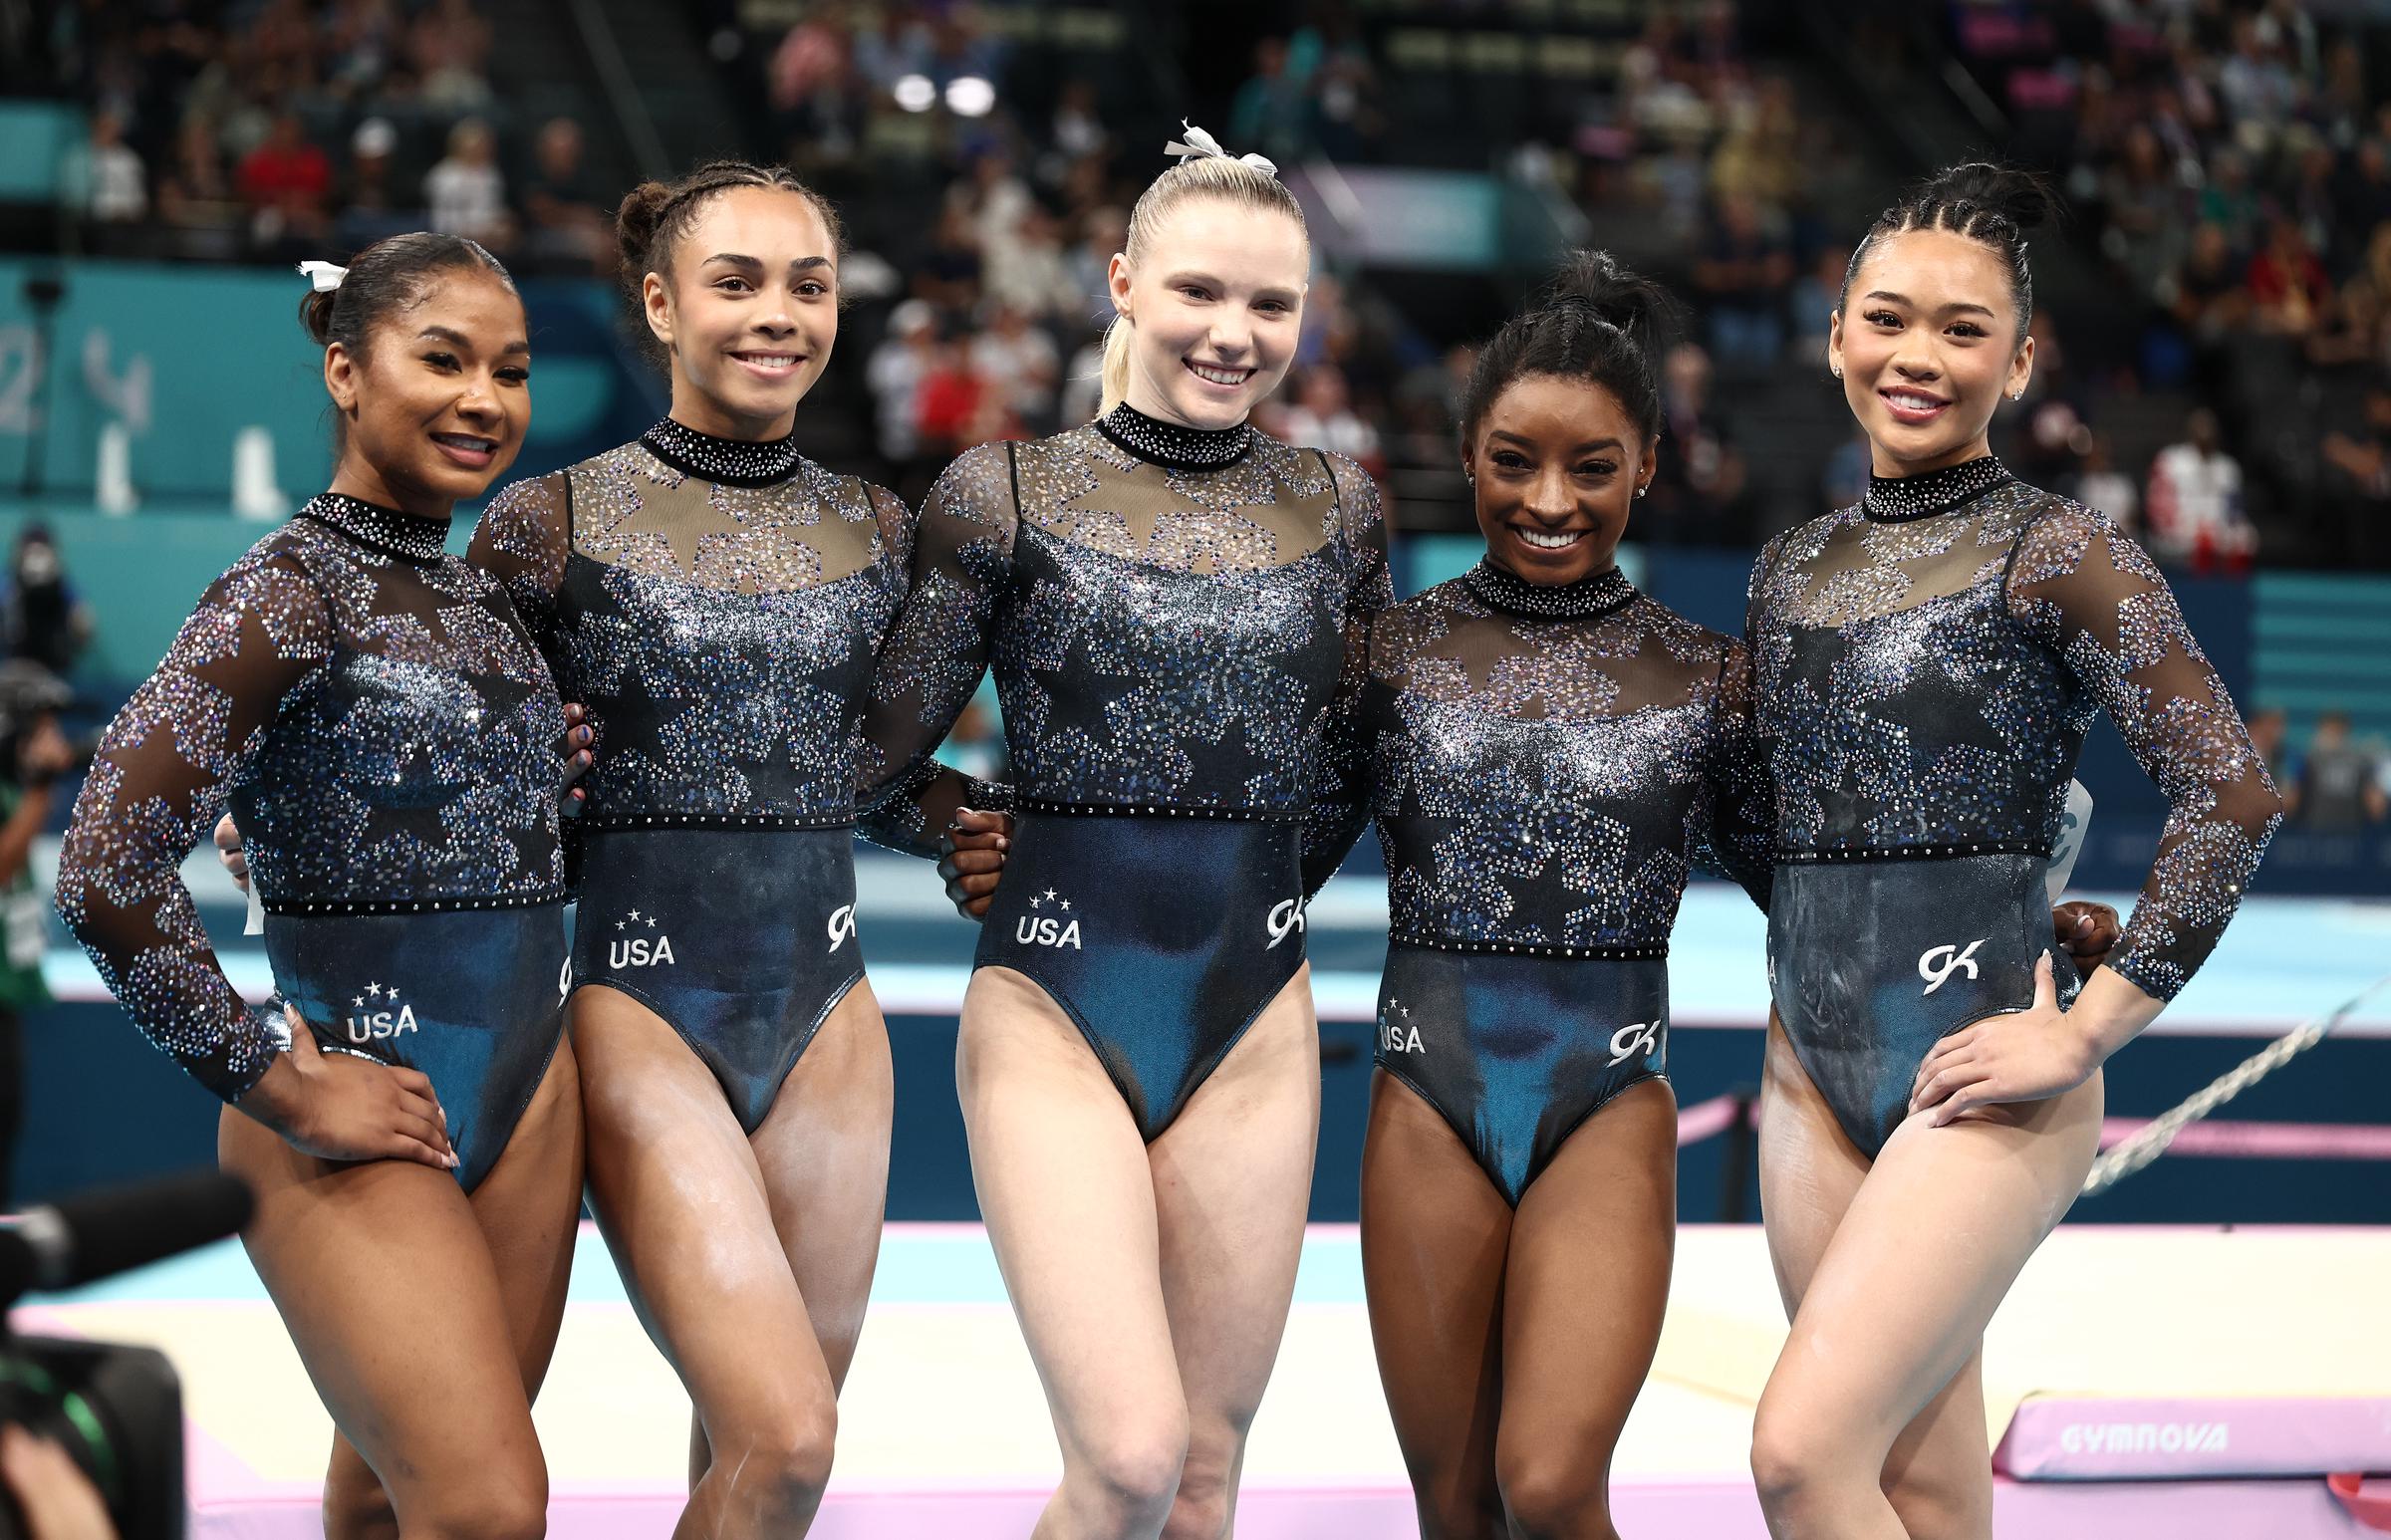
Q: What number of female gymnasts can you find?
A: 5